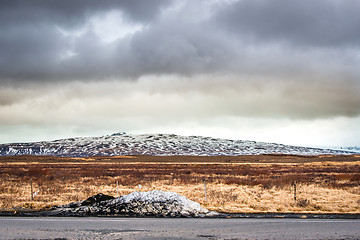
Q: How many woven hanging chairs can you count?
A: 0